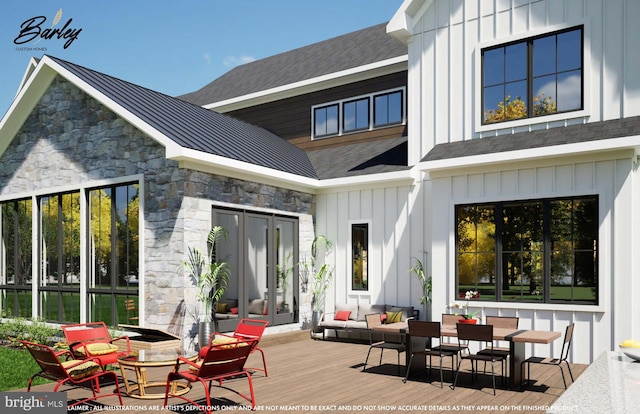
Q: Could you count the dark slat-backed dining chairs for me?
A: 6